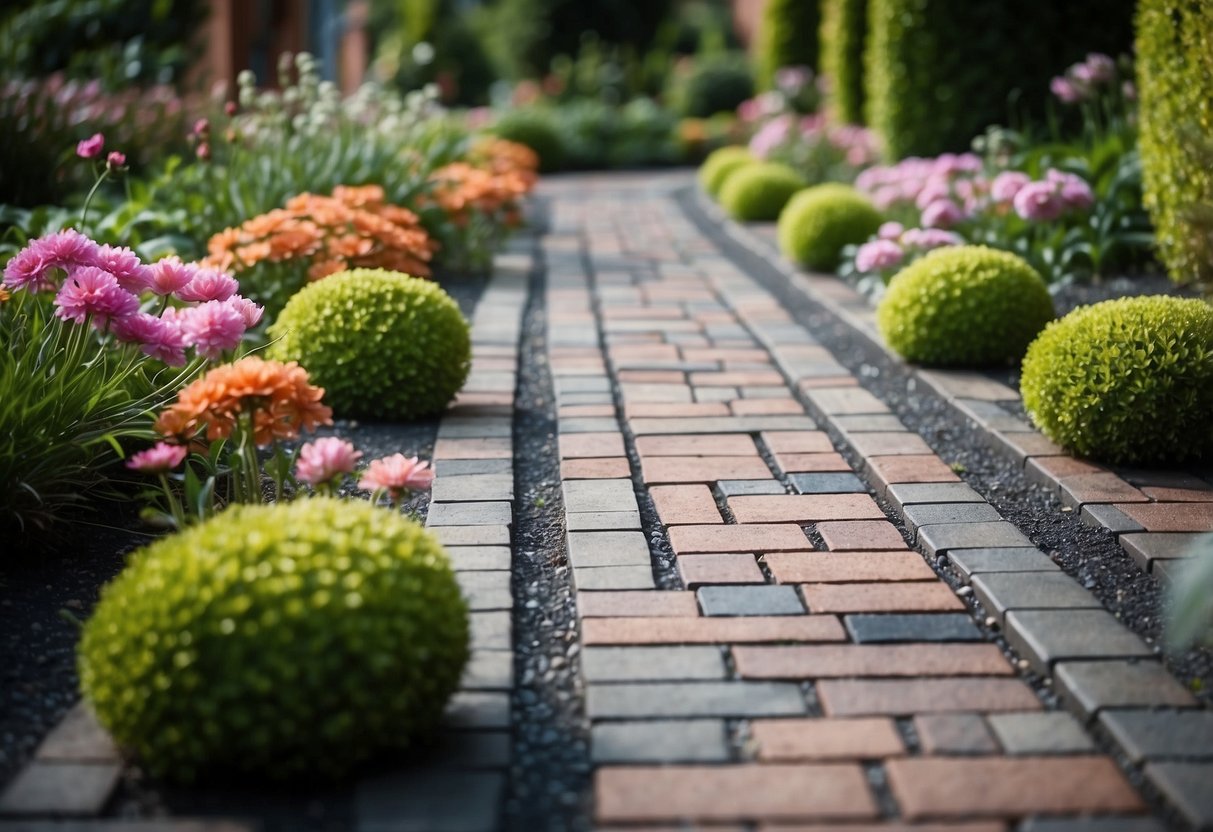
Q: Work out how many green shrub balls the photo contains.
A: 7